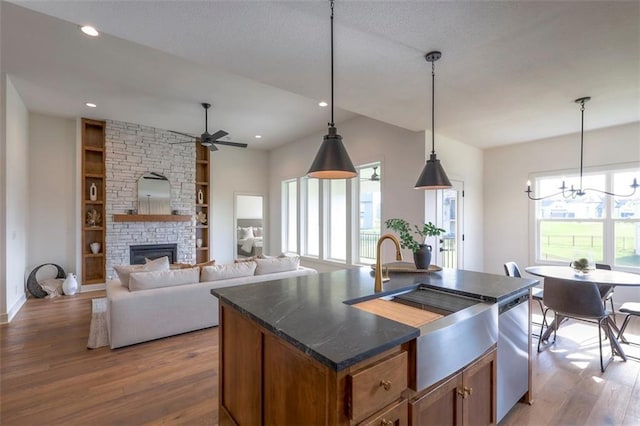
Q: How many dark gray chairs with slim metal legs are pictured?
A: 4